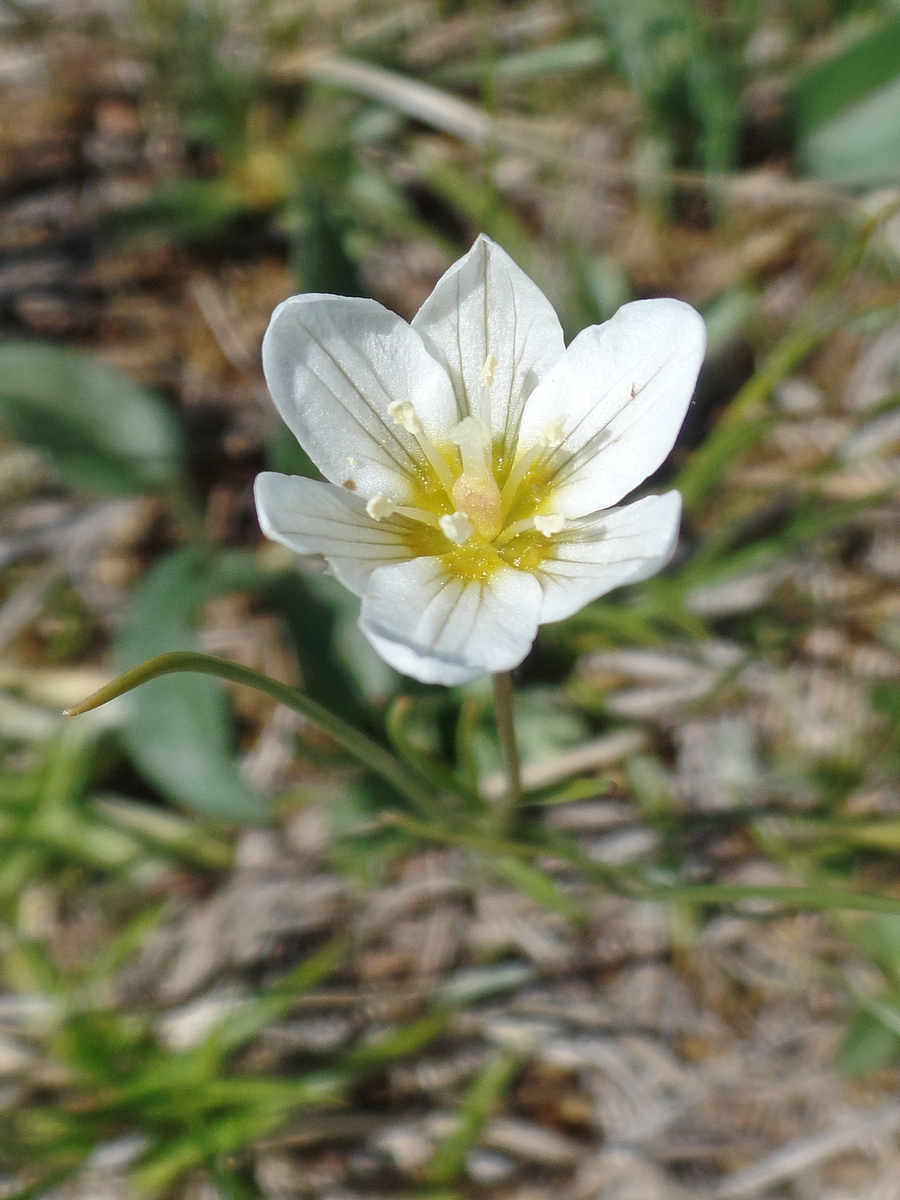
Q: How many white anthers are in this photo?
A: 6